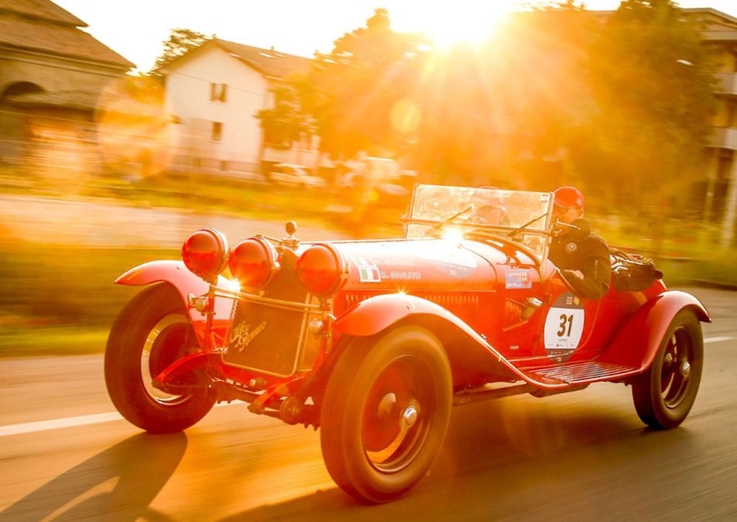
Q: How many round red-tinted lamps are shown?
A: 3